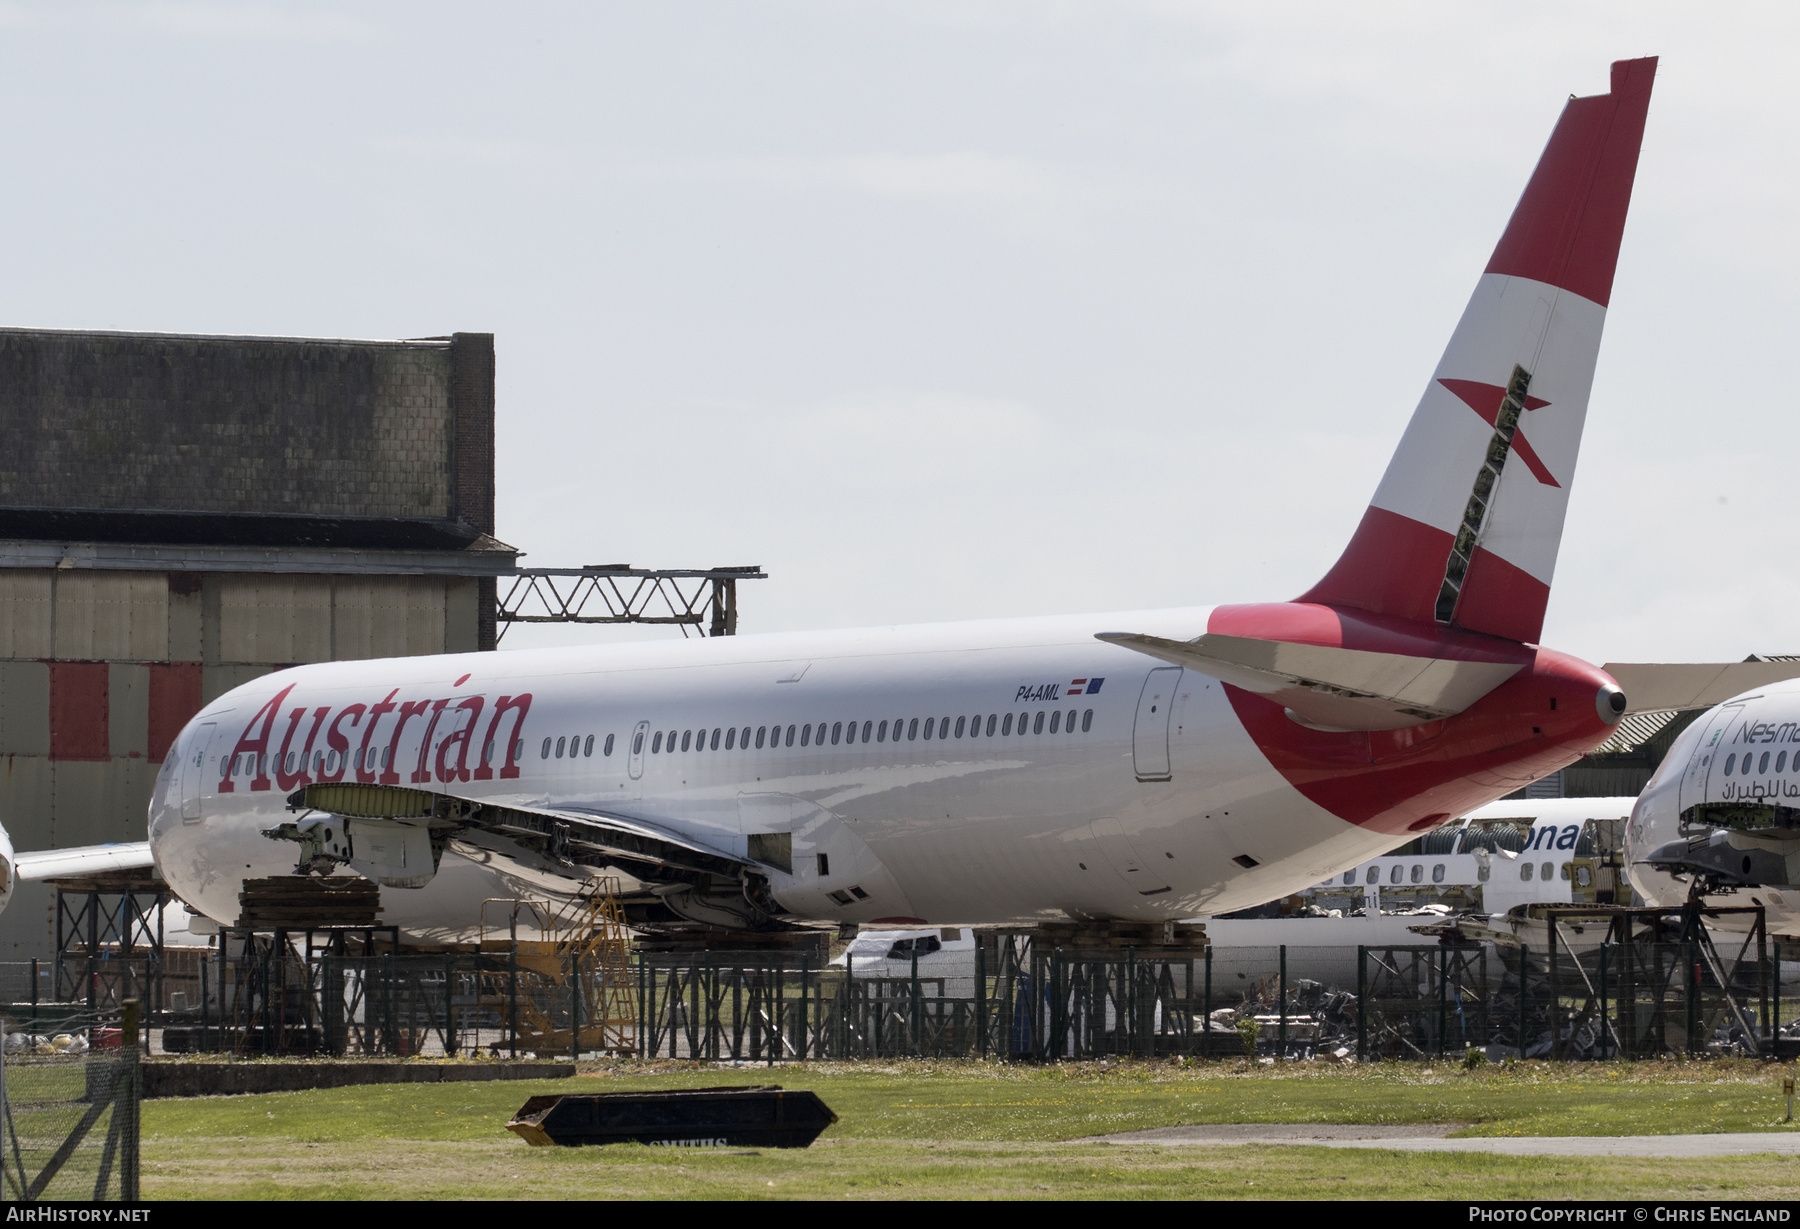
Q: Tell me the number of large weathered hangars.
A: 1